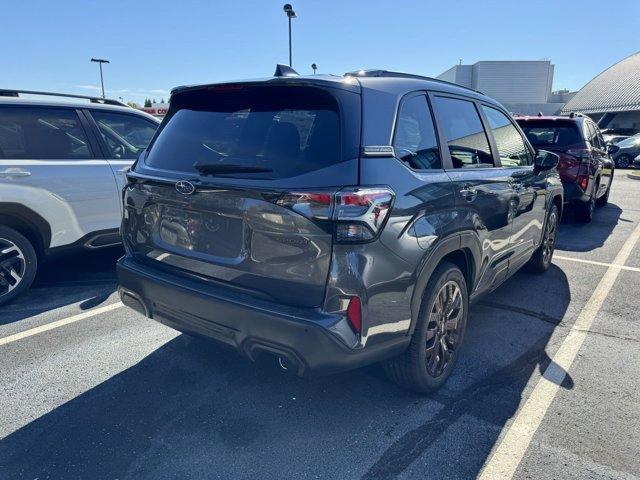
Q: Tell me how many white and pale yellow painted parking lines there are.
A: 3